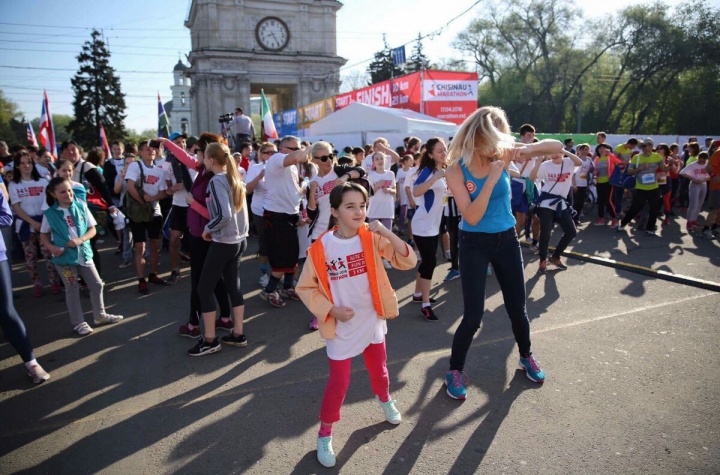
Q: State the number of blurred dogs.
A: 0